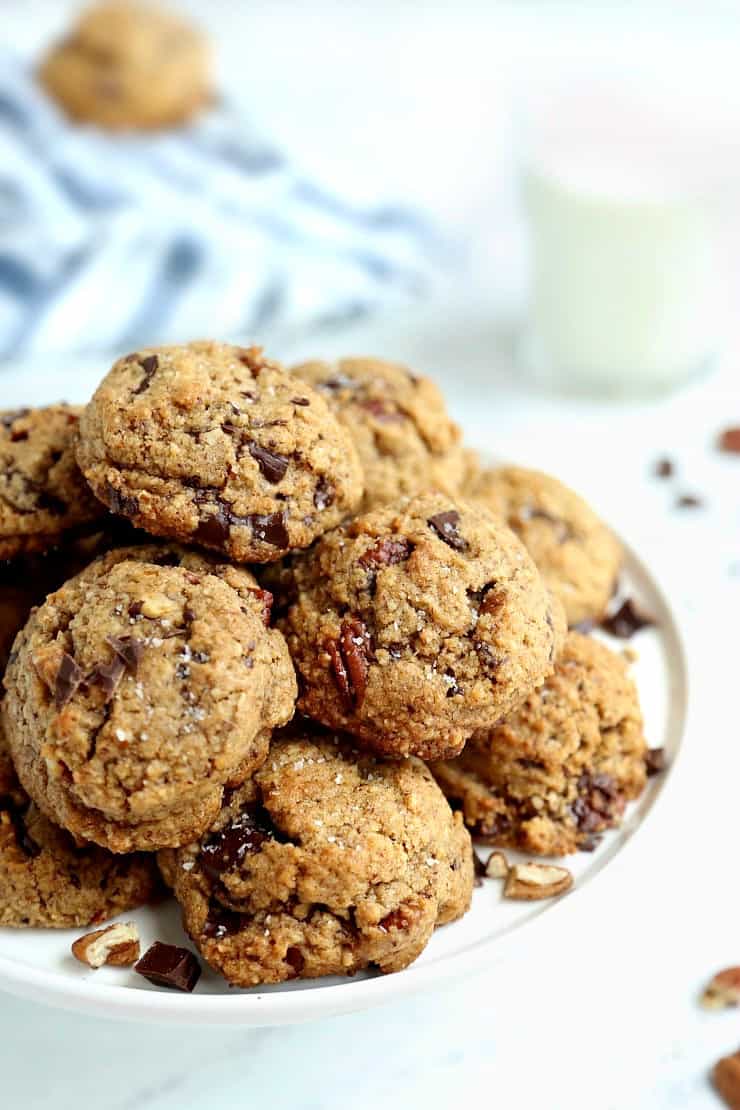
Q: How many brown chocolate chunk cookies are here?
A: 10